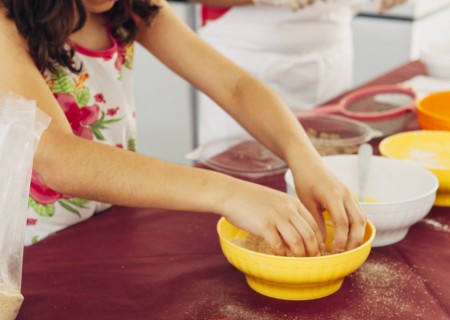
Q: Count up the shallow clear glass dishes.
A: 2